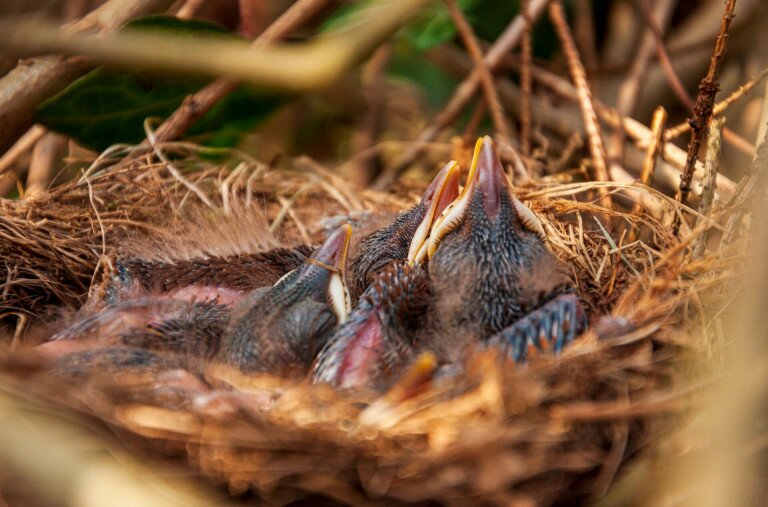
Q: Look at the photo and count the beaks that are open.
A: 1